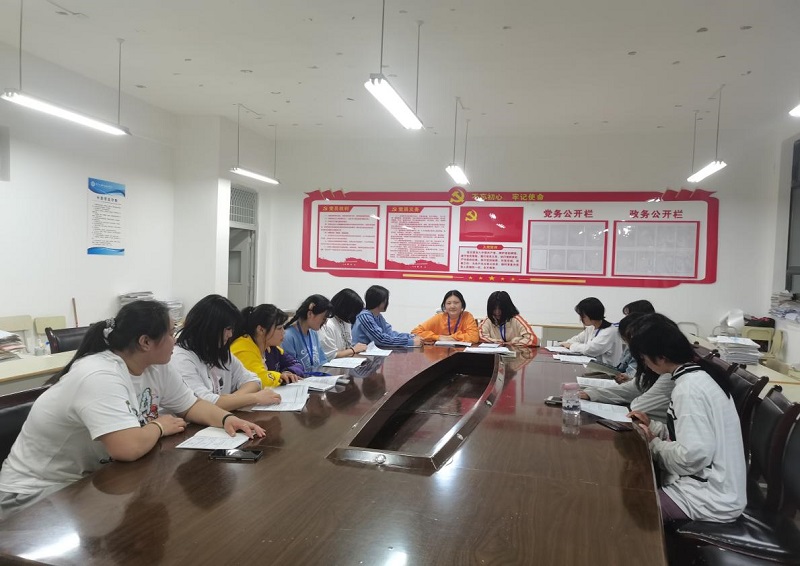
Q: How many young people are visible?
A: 13